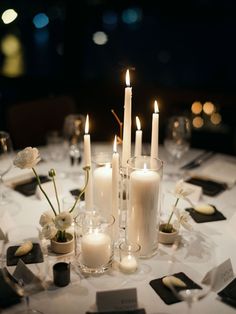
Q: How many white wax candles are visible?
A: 9